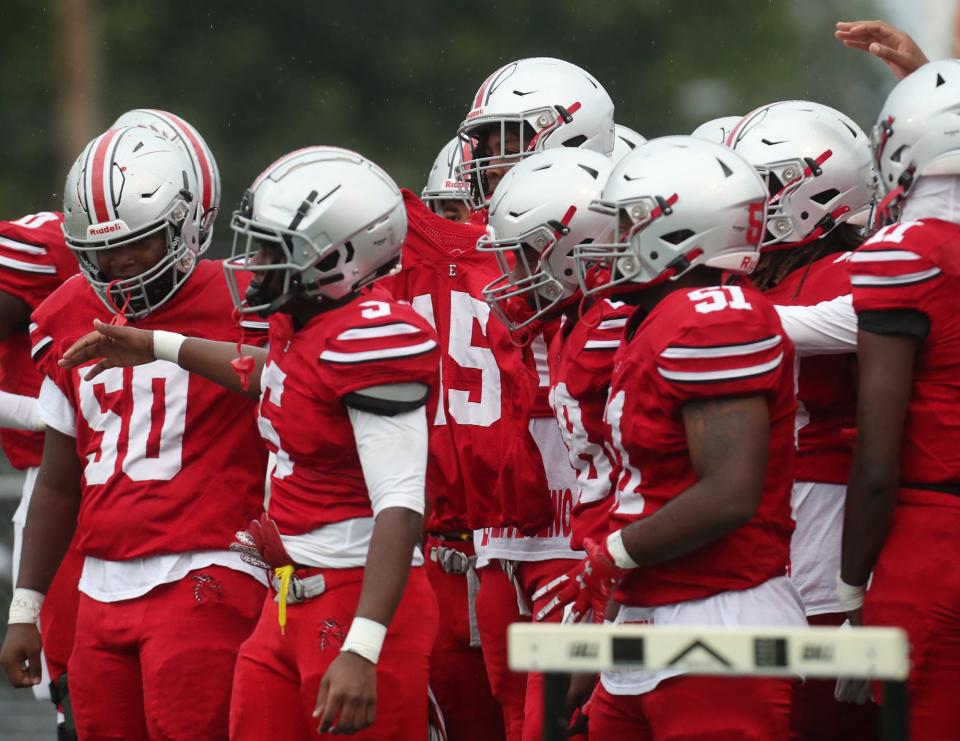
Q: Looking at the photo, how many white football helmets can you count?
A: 11